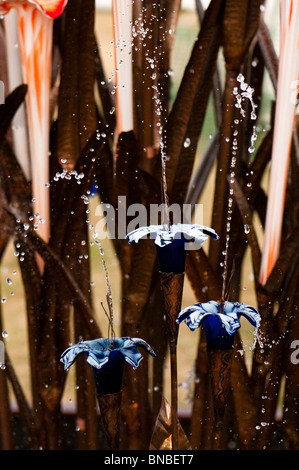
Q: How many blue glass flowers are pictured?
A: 3